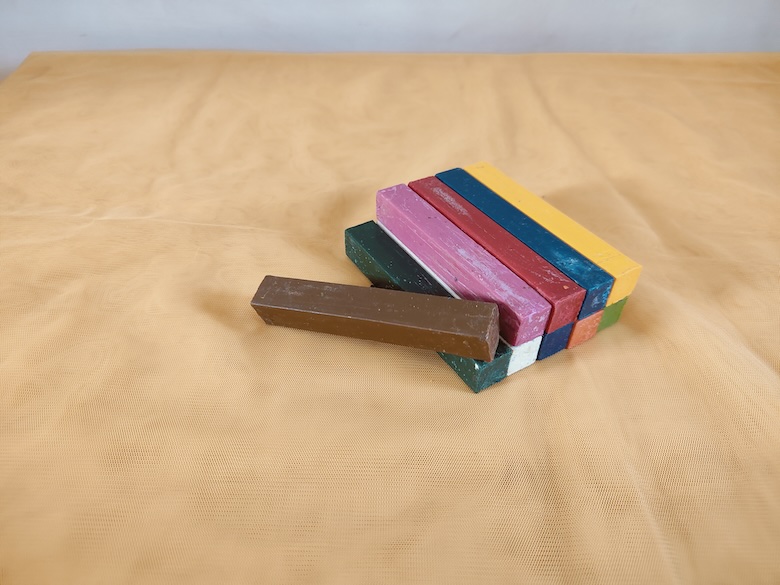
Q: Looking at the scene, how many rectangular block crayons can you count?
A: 10